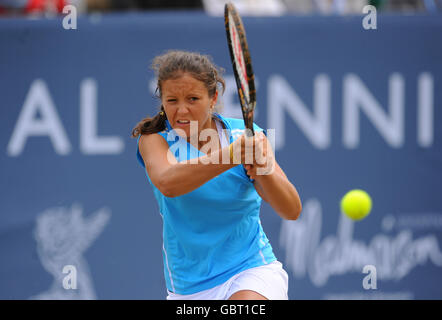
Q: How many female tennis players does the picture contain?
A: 1